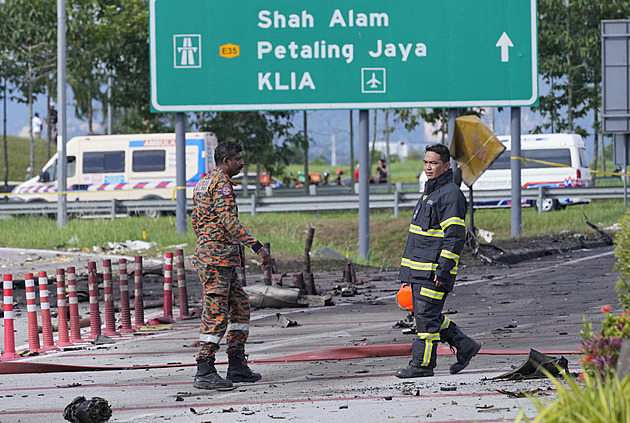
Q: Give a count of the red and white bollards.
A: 11